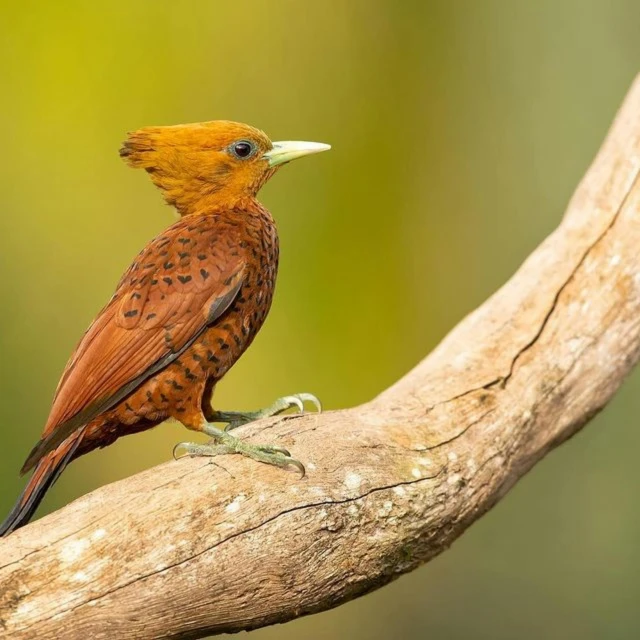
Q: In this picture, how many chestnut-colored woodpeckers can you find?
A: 1